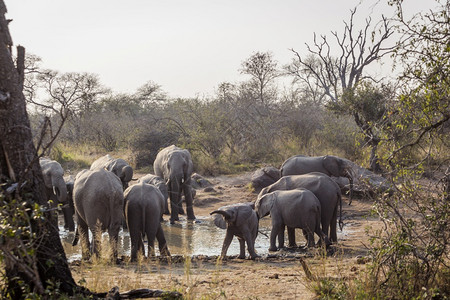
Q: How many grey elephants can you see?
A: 11